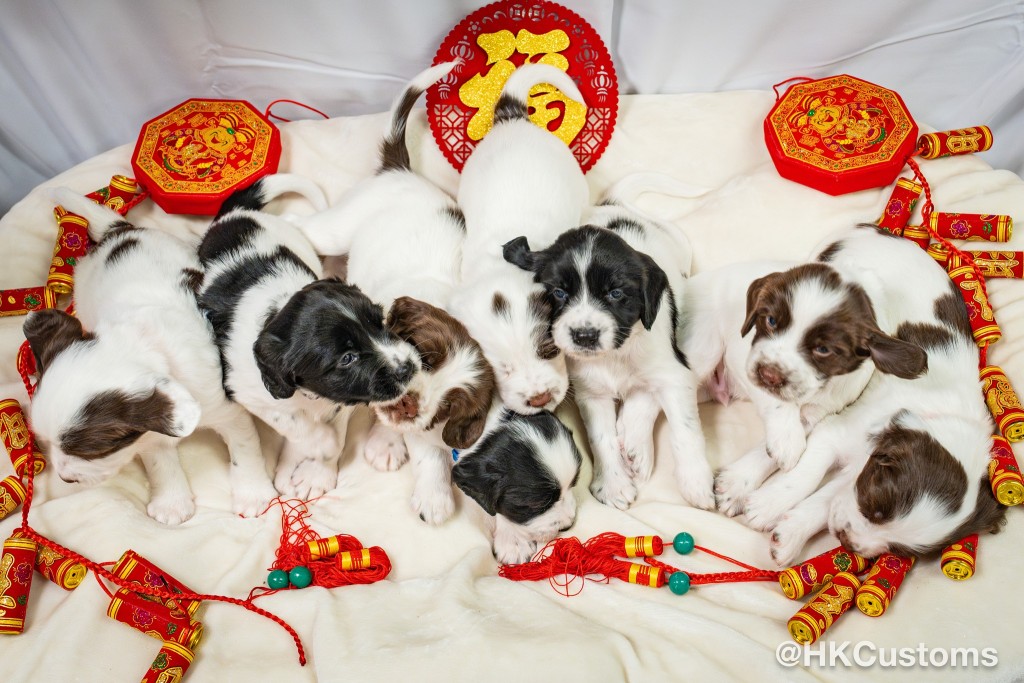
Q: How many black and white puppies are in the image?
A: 3